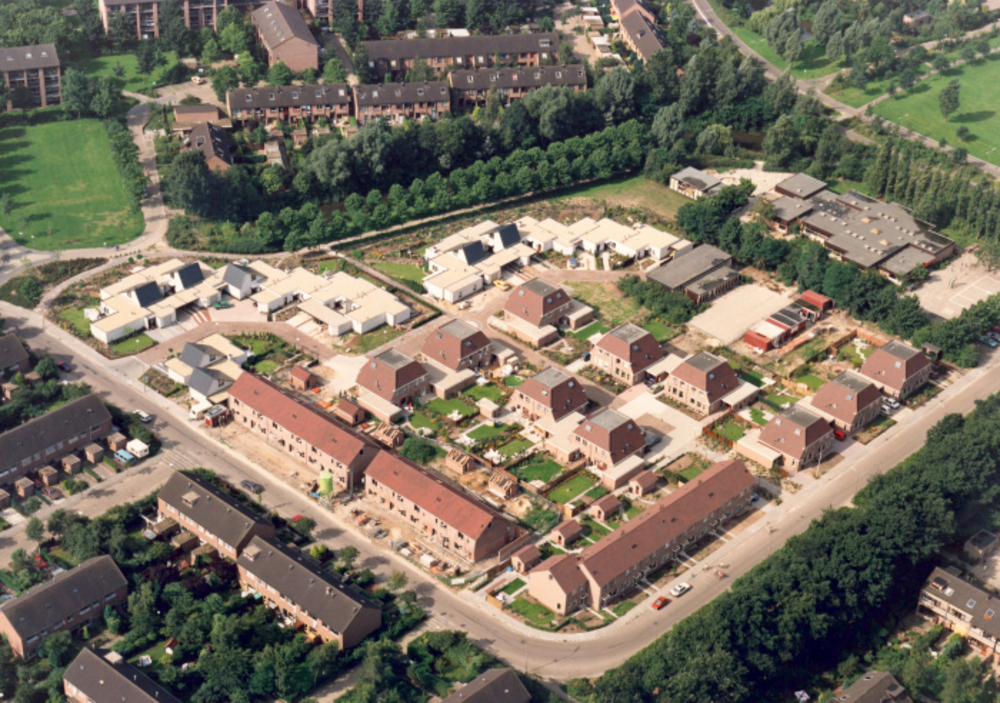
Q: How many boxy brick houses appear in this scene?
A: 10